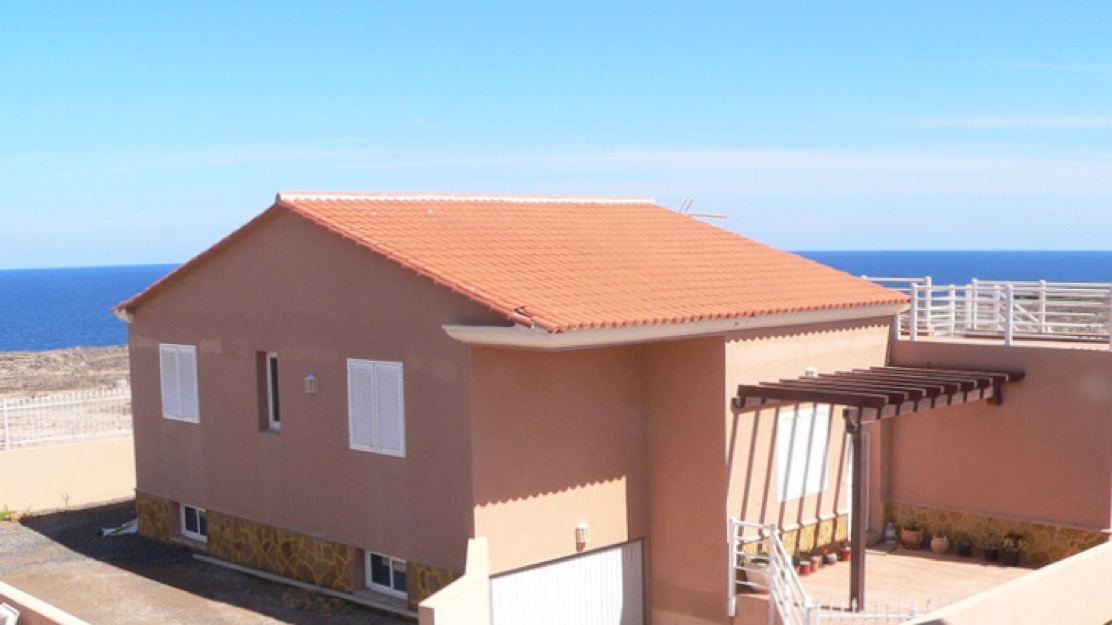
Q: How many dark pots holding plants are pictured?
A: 3